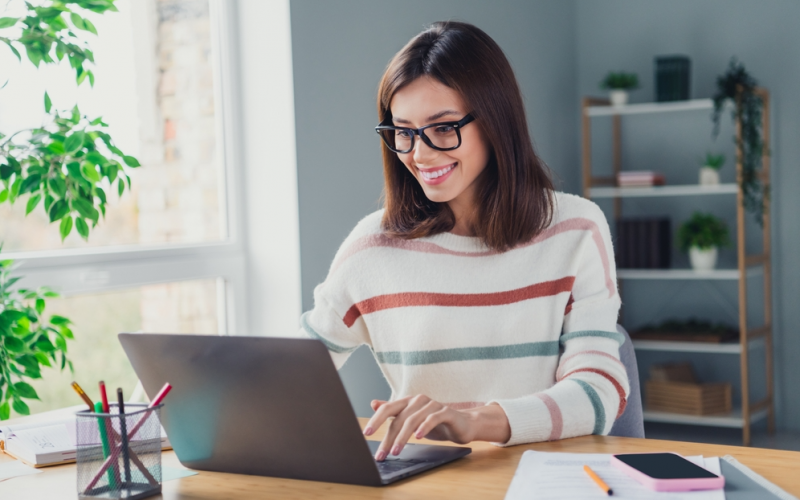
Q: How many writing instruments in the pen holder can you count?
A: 5